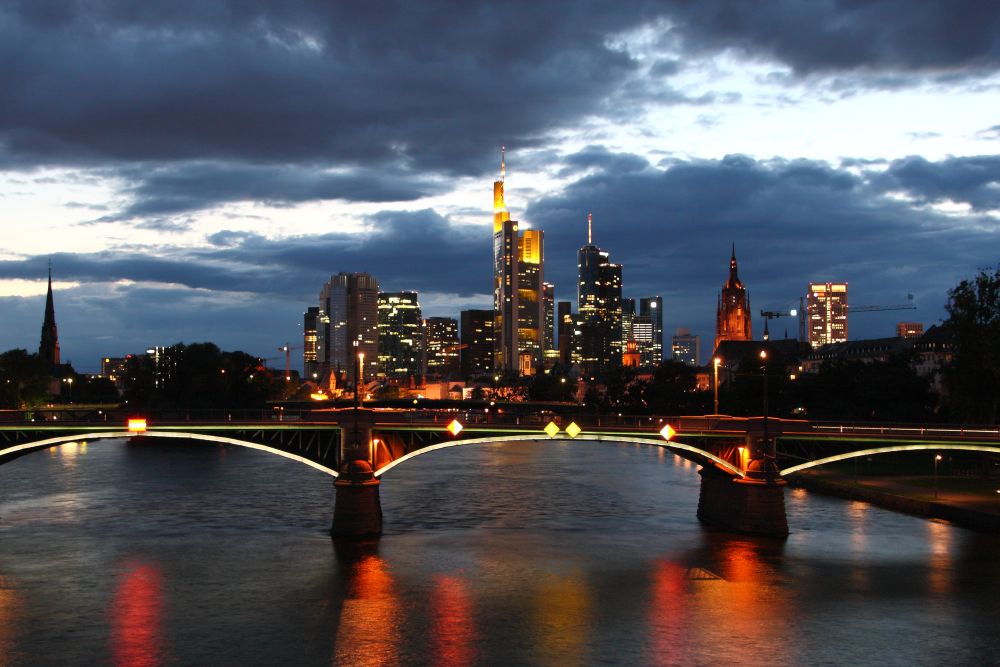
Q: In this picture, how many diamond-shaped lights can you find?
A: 4